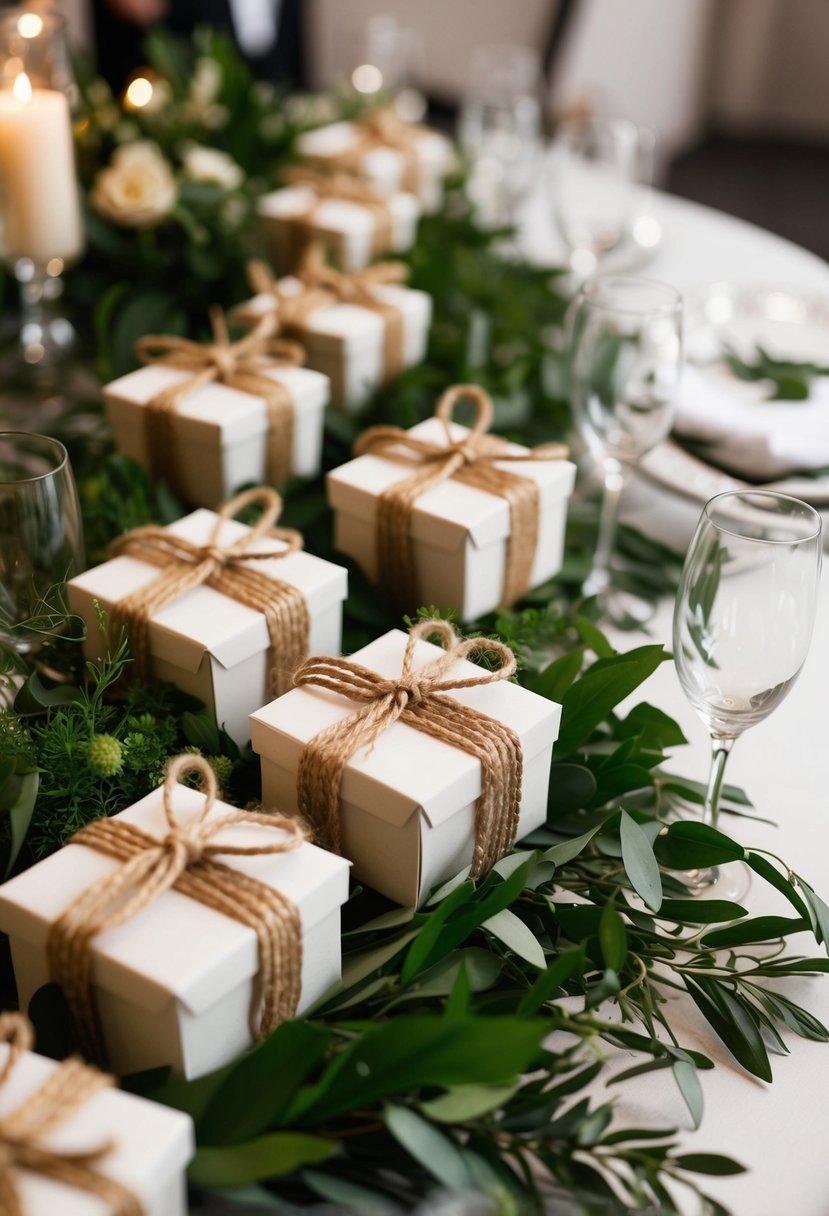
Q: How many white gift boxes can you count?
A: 9